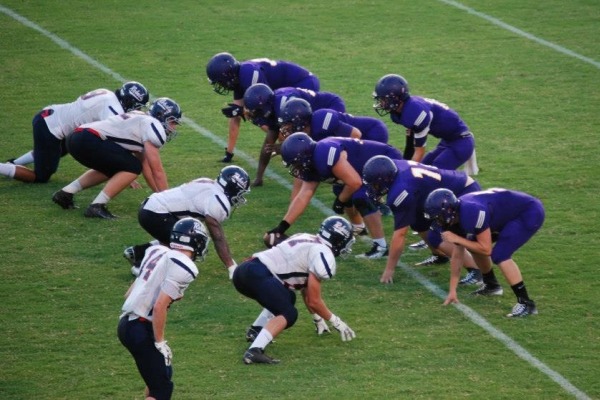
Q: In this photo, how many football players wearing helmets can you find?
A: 12